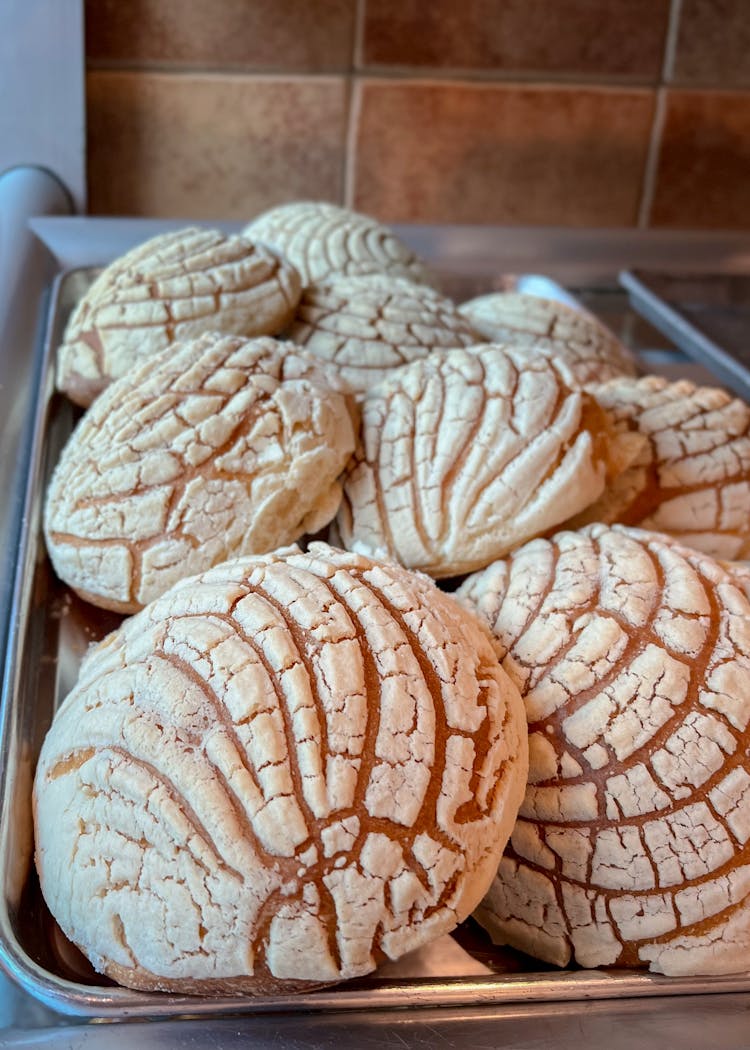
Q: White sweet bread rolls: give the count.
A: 9